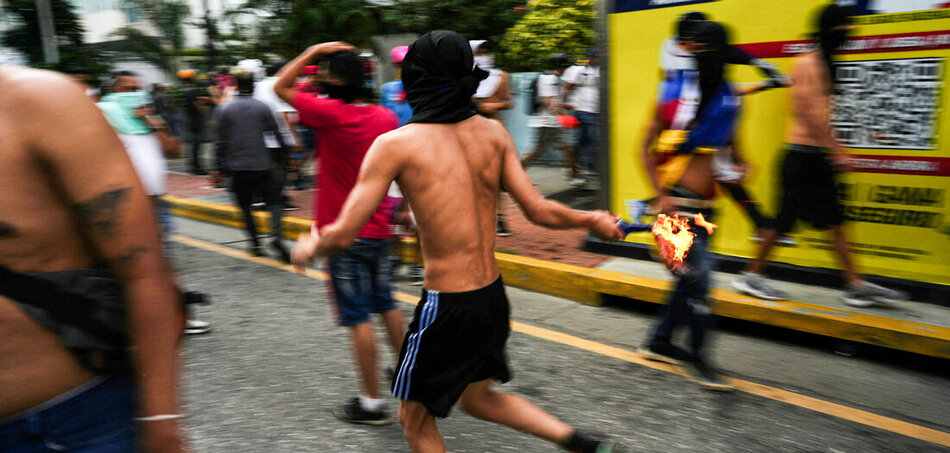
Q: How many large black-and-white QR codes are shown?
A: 1